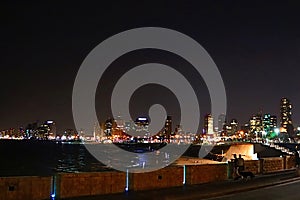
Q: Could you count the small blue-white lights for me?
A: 3